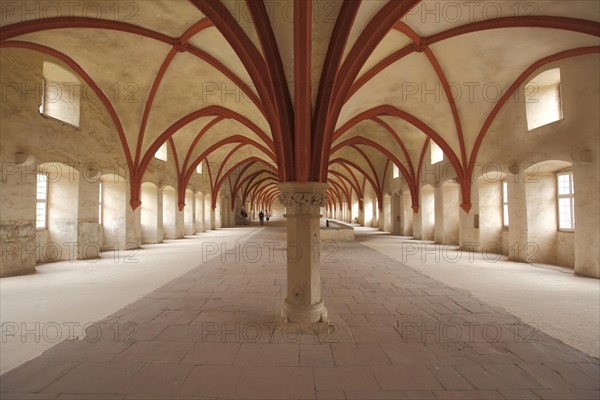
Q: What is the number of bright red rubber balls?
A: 0